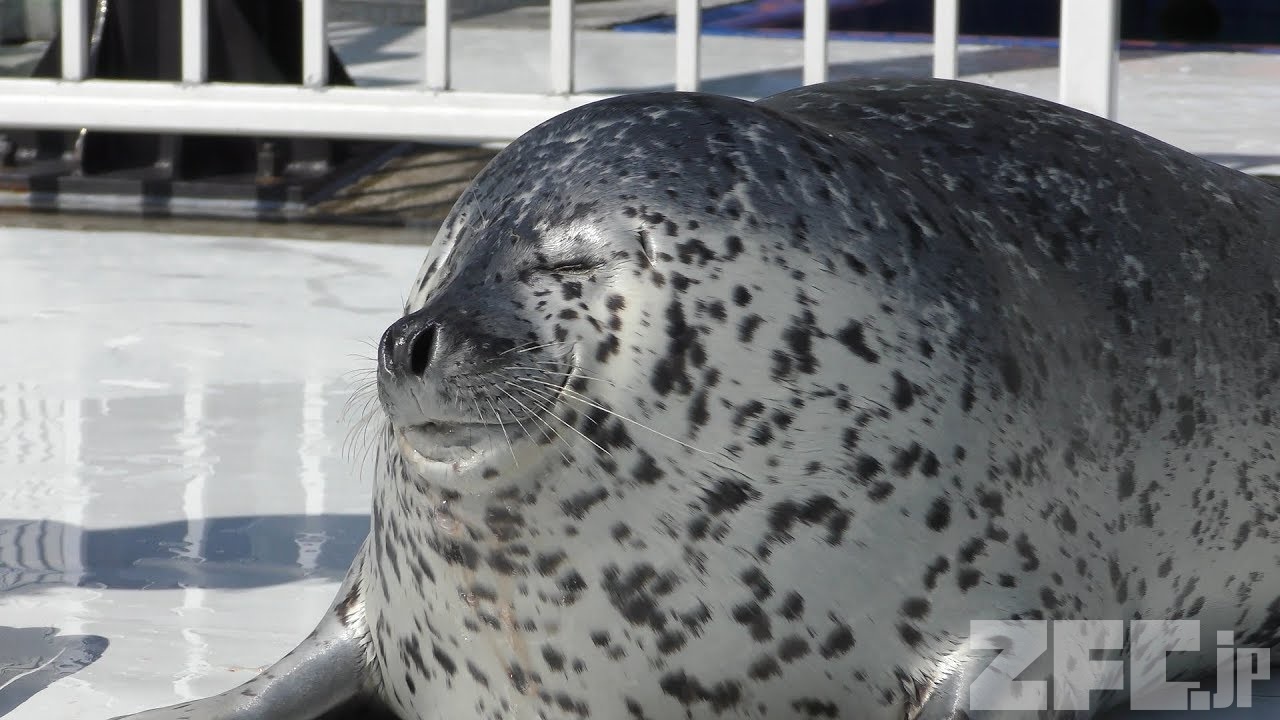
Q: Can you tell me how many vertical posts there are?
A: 9